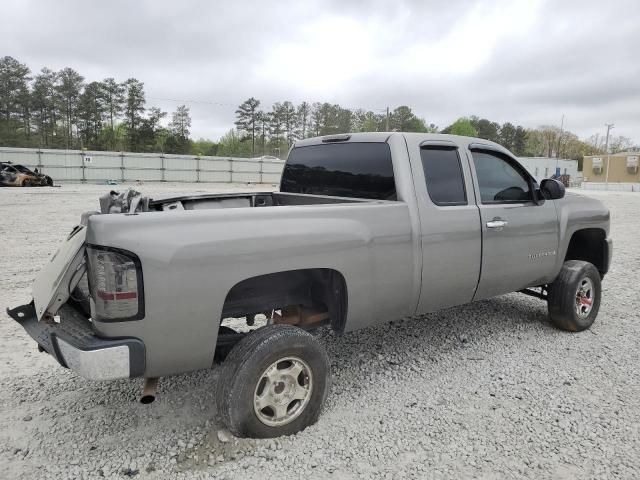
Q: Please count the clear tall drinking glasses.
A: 0